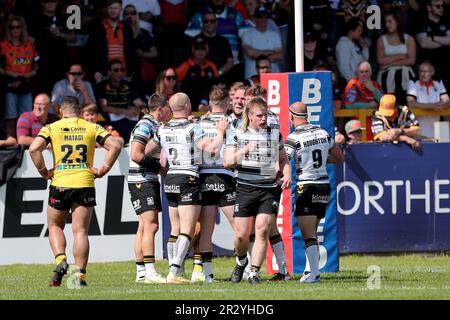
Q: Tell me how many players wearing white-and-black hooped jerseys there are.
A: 7